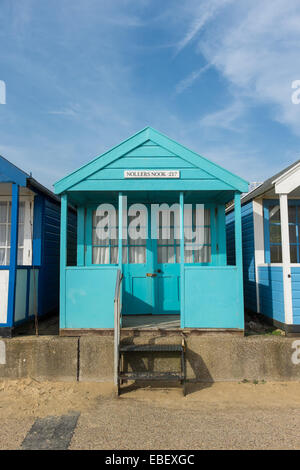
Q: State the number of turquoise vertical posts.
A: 4